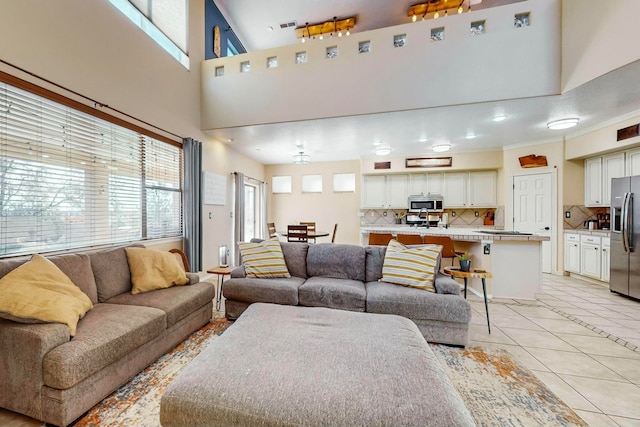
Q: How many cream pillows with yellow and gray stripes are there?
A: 2